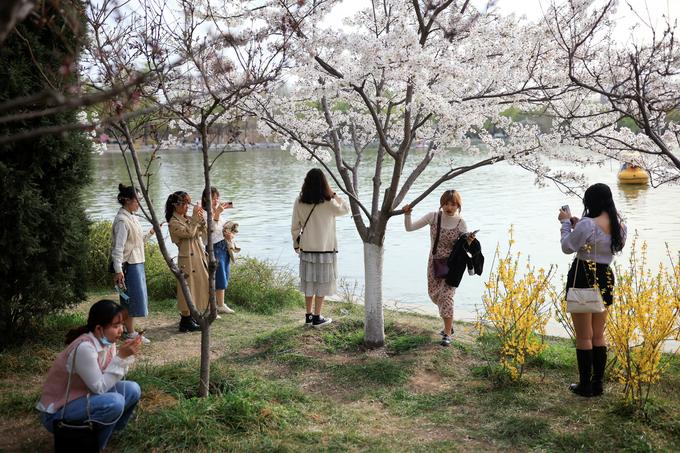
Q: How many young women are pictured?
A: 7